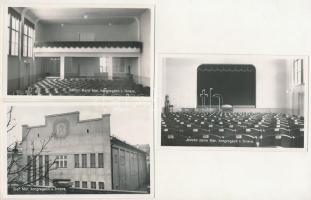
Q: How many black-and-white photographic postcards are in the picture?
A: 3